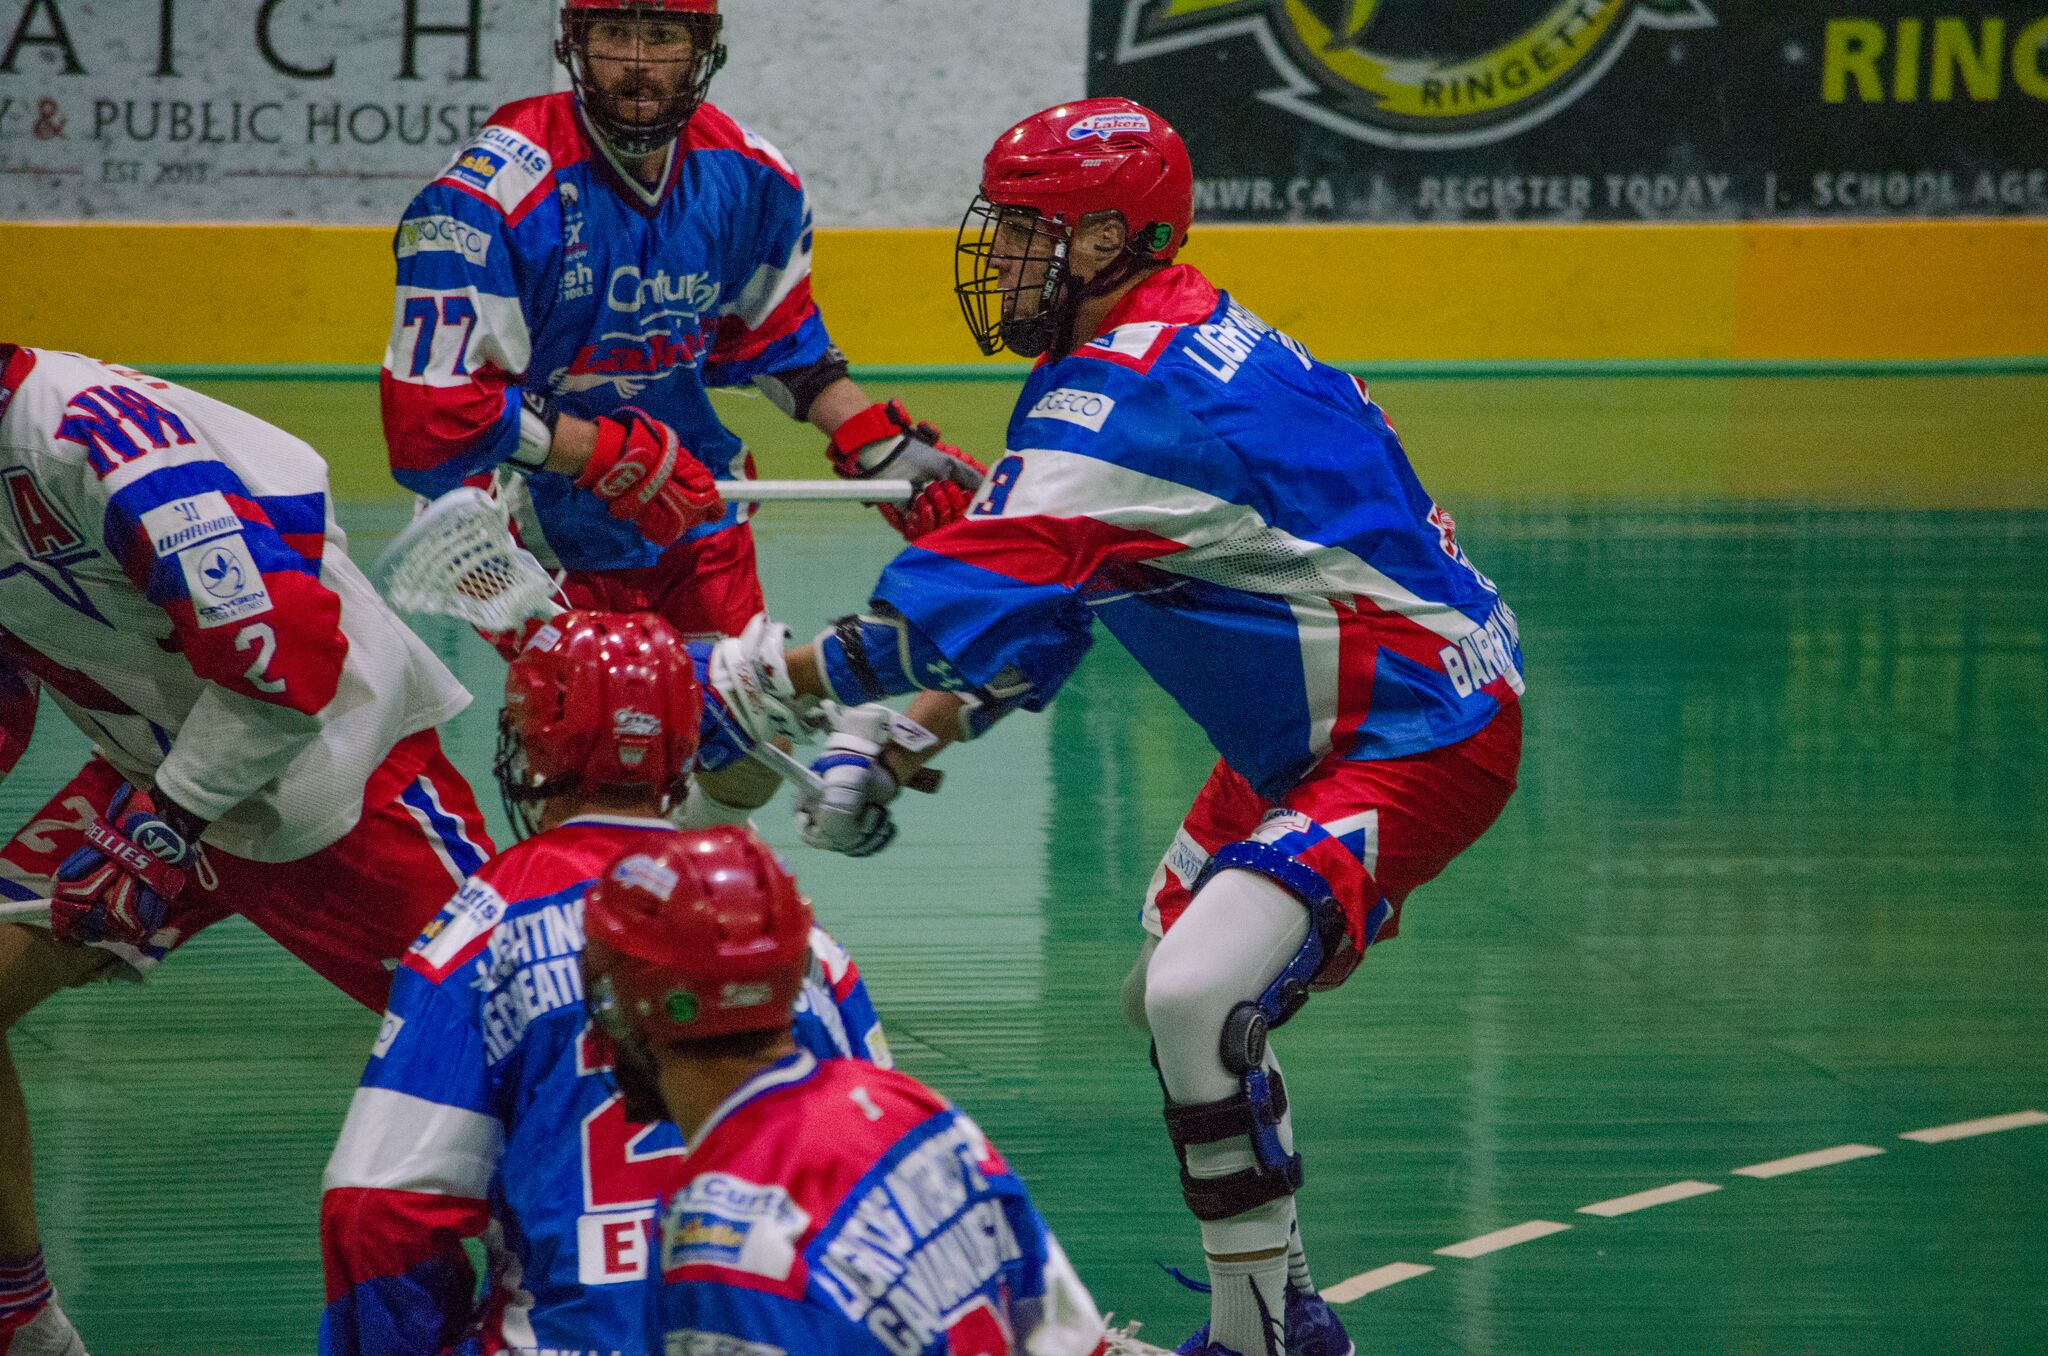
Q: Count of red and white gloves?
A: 2